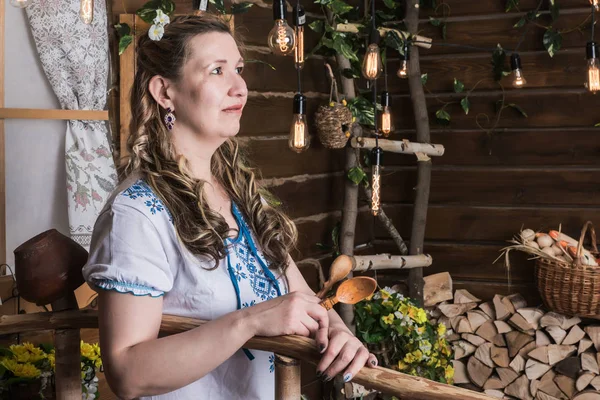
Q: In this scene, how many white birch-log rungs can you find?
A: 3